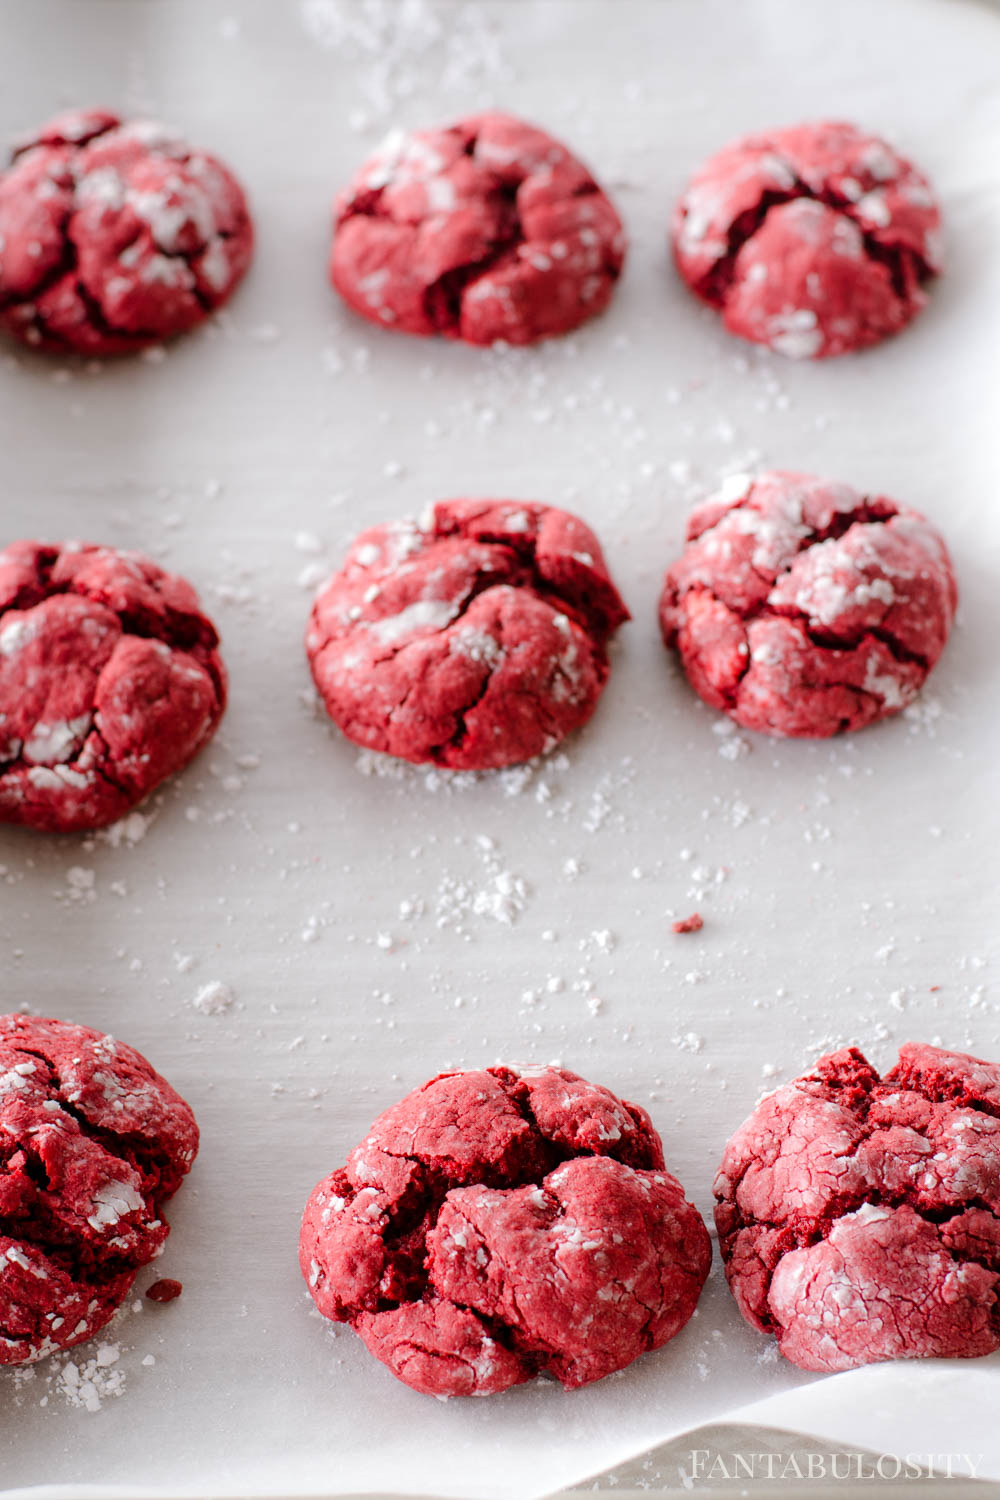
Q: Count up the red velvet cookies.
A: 9